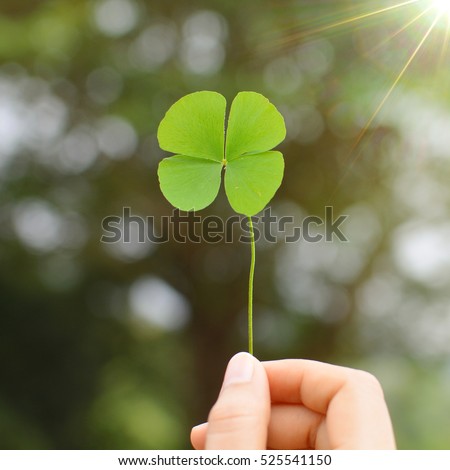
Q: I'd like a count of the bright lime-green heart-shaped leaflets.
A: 4